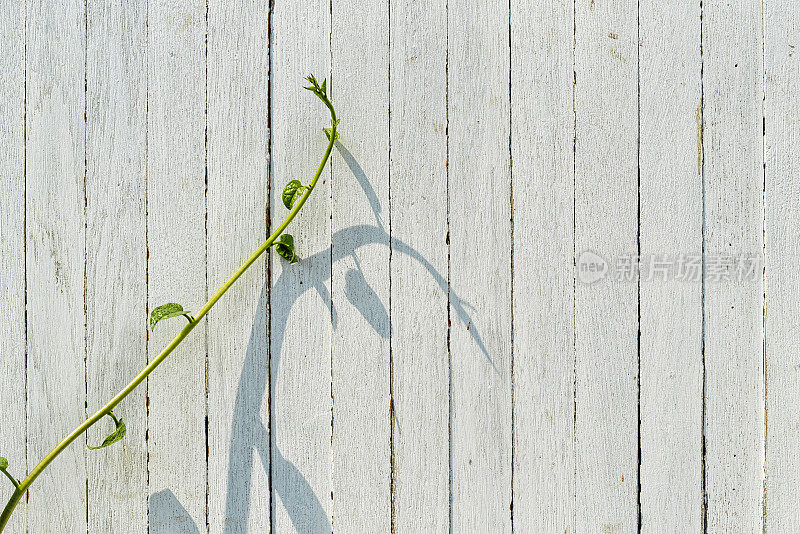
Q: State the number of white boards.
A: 14